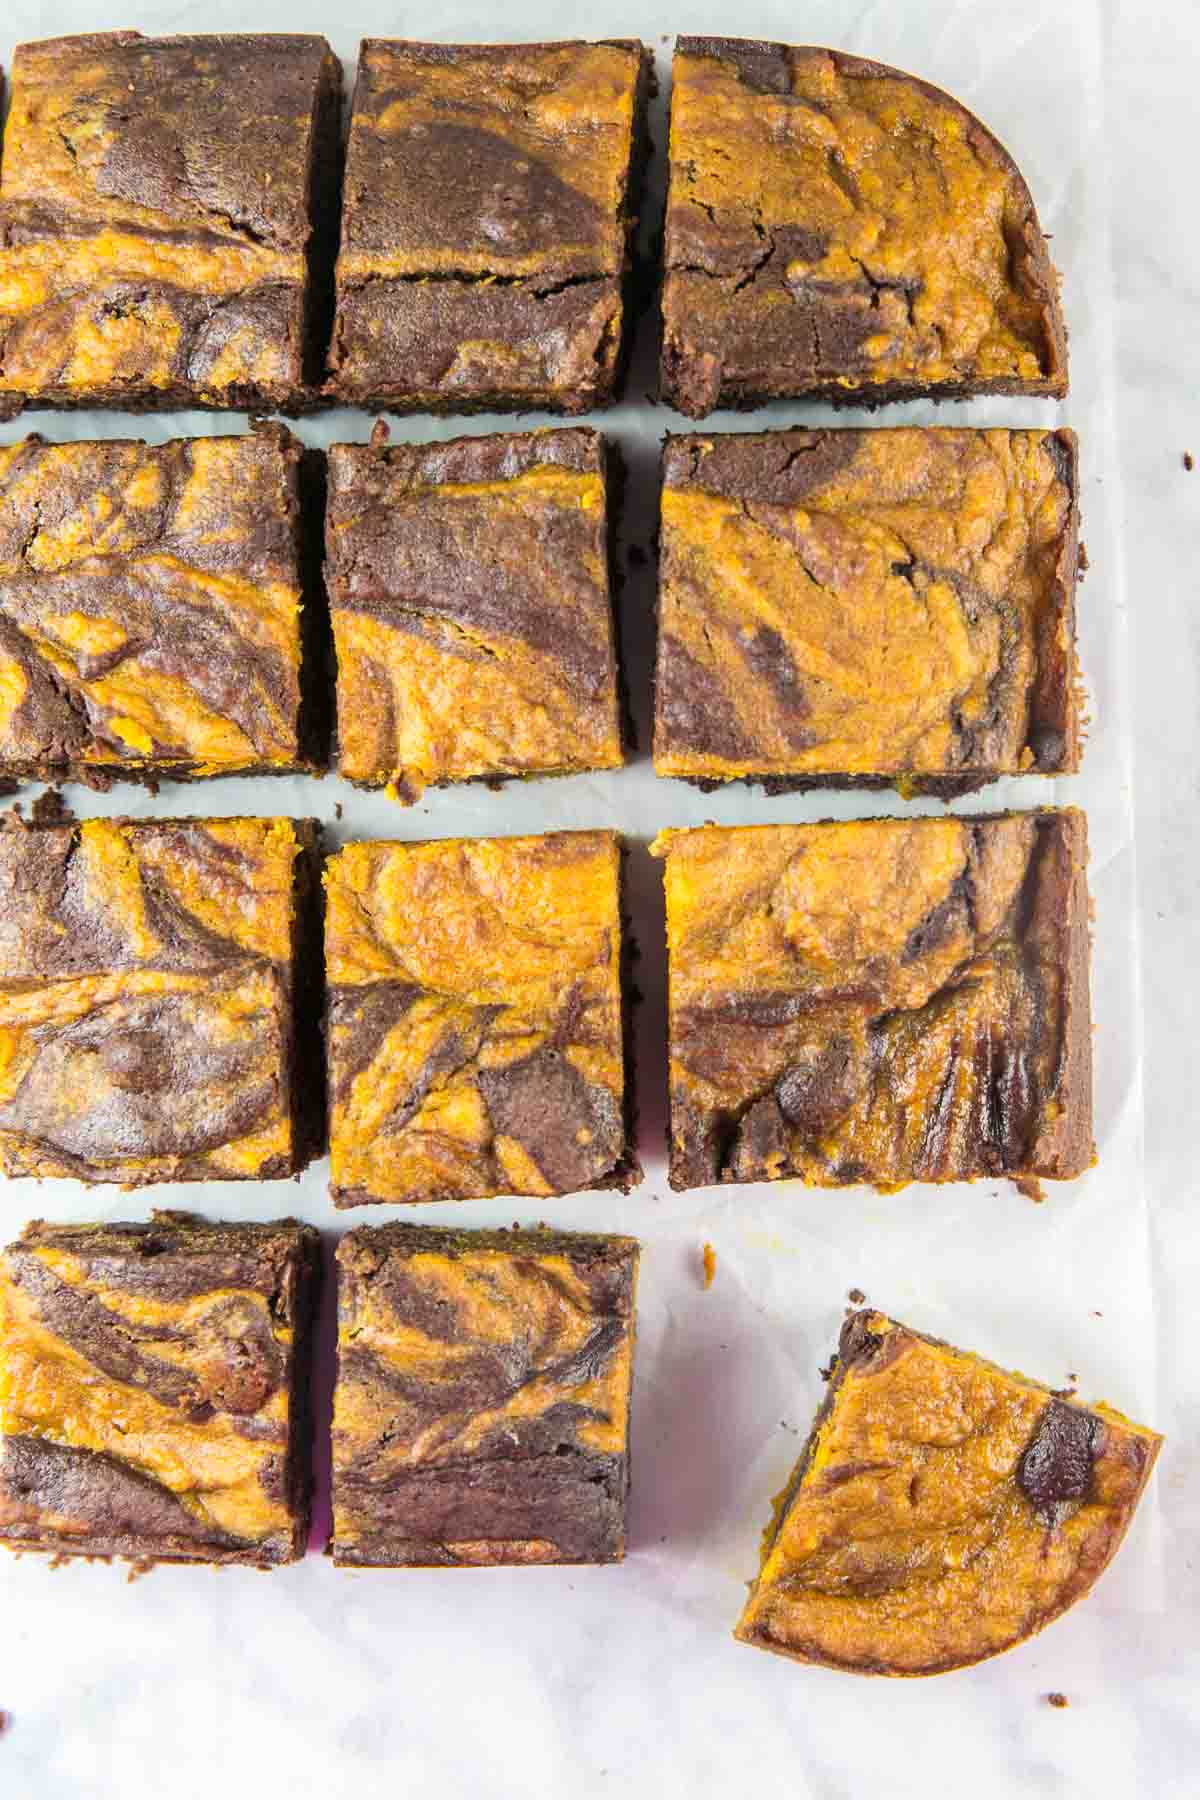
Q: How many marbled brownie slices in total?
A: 12